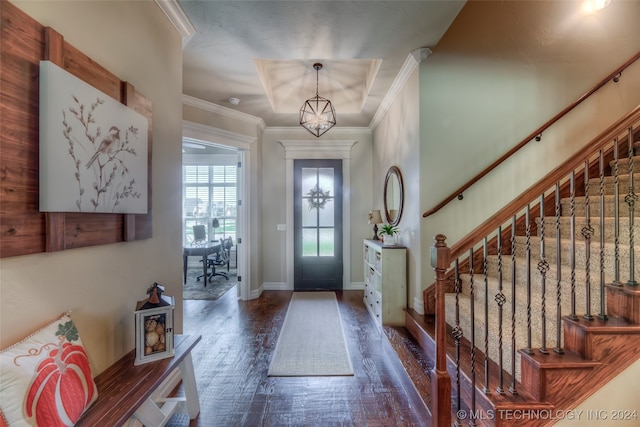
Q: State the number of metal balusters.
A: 13